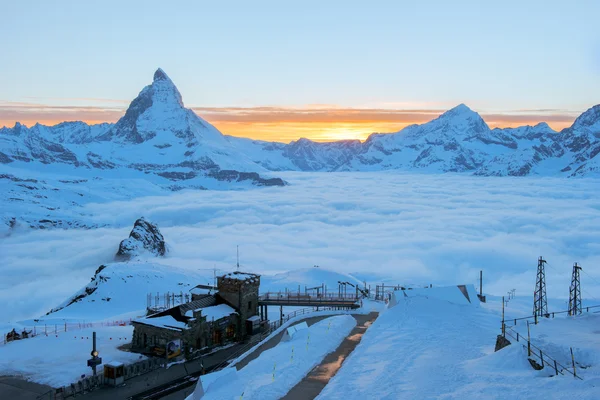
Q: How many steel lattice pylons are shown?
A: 2